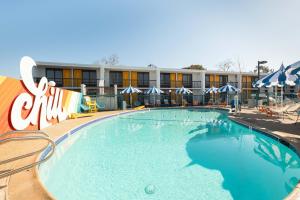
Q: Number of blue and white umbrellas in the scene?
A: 7